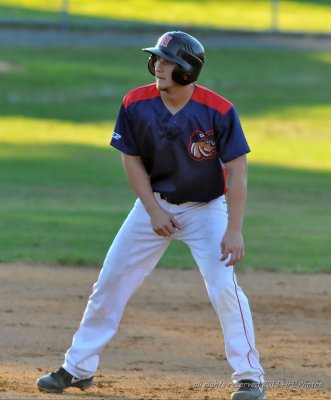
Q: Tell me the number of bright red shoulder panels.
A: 2